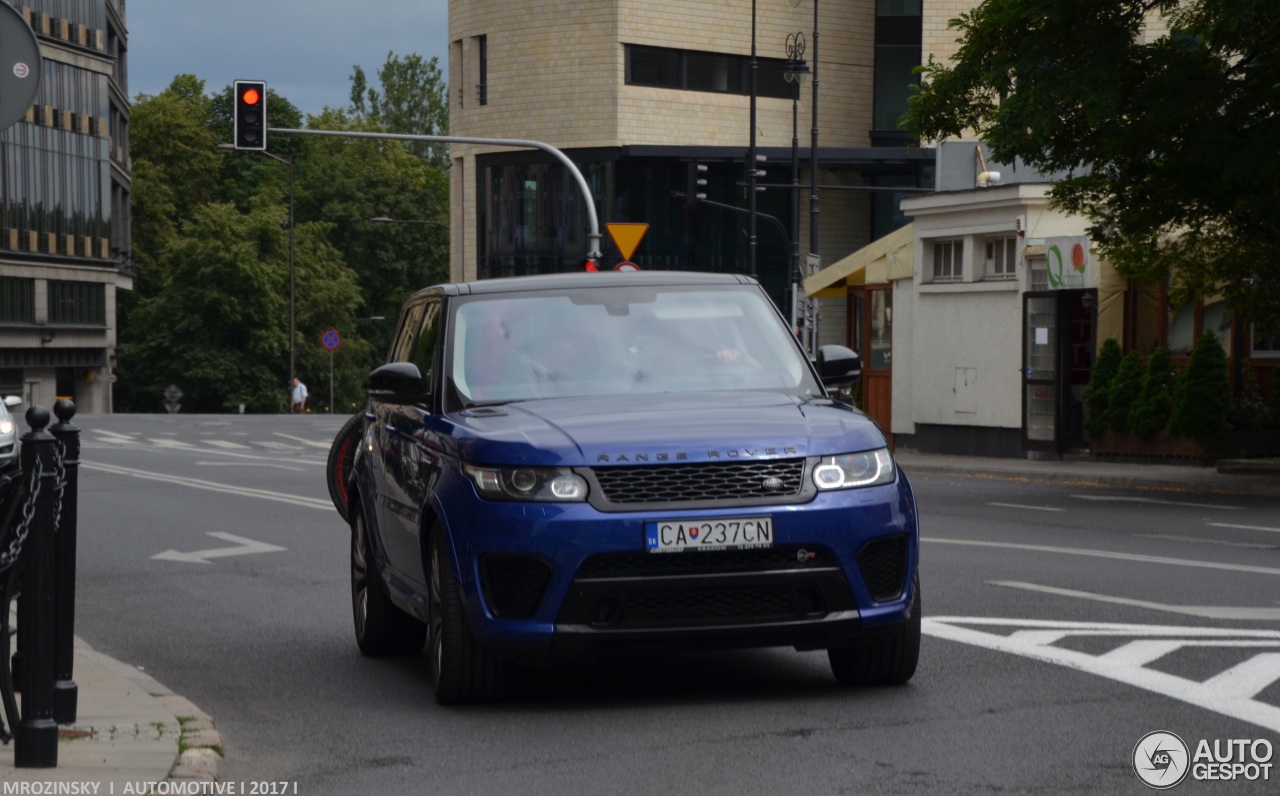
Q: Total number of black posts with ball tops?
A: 2